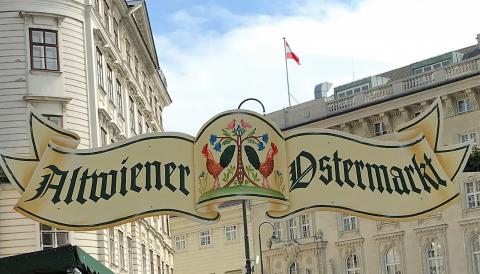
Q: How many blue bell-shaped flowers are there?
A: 4